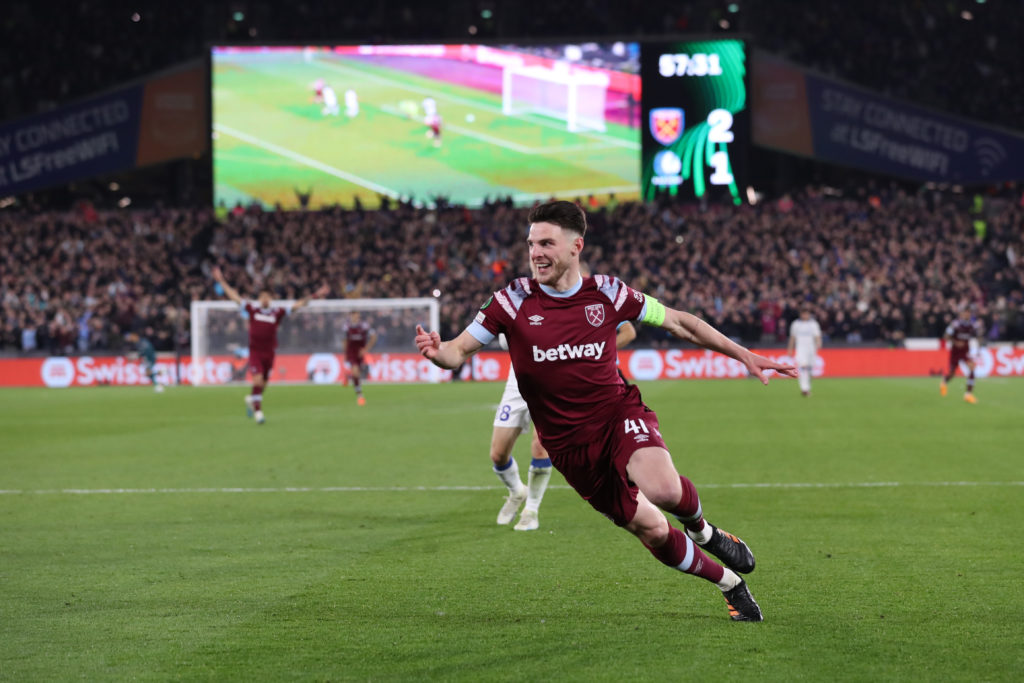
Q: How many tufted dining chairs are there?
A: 0